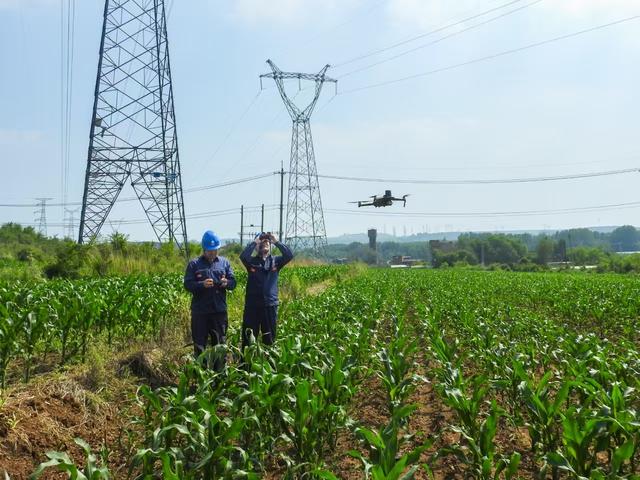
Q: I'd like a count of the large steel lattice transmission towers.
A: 2